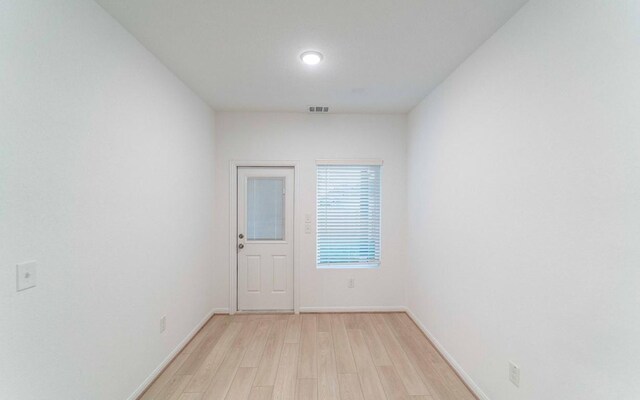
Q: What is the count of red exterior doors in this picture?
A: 0